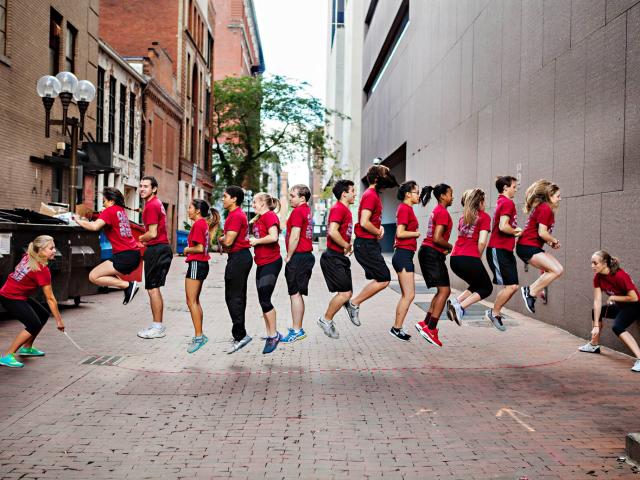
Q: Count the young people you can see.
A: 15